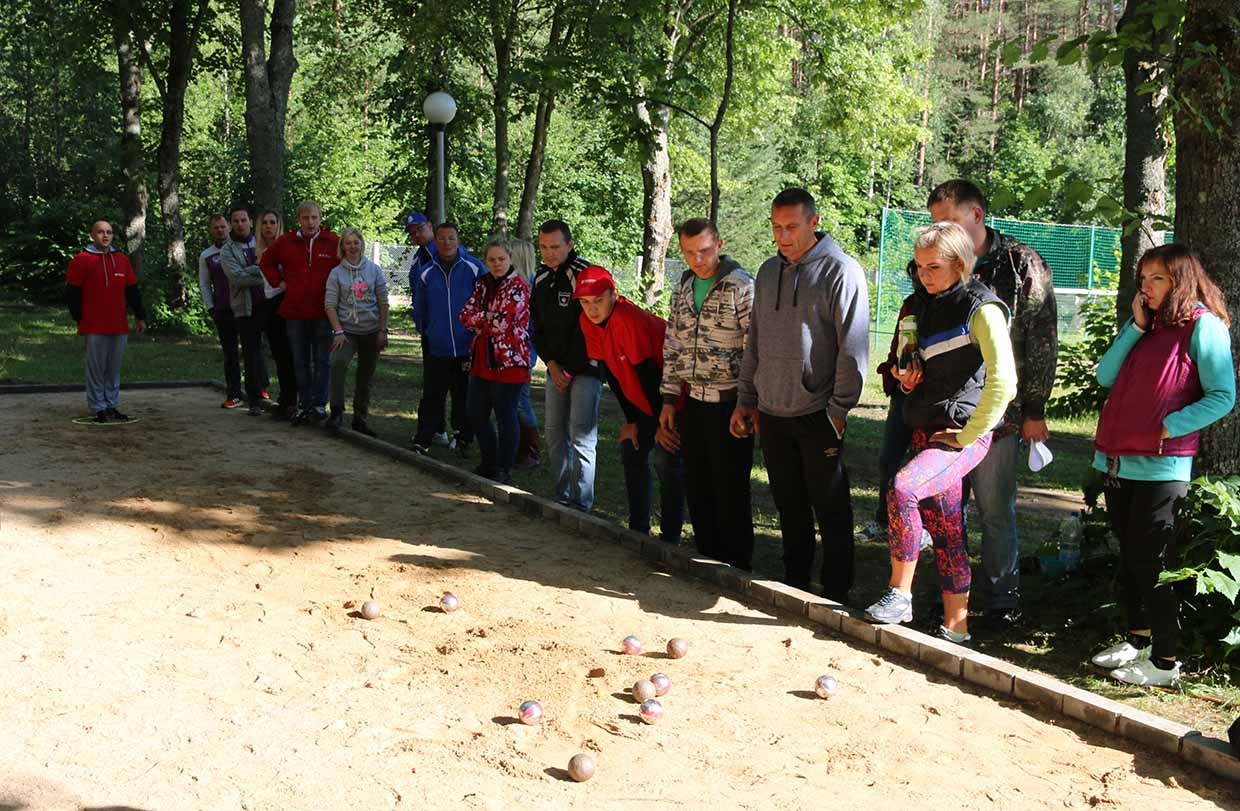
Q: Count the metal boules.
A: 10